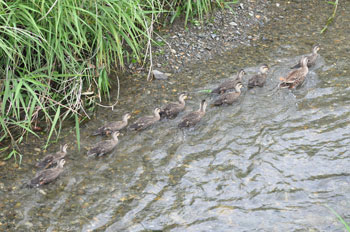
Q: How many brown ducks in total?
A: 12